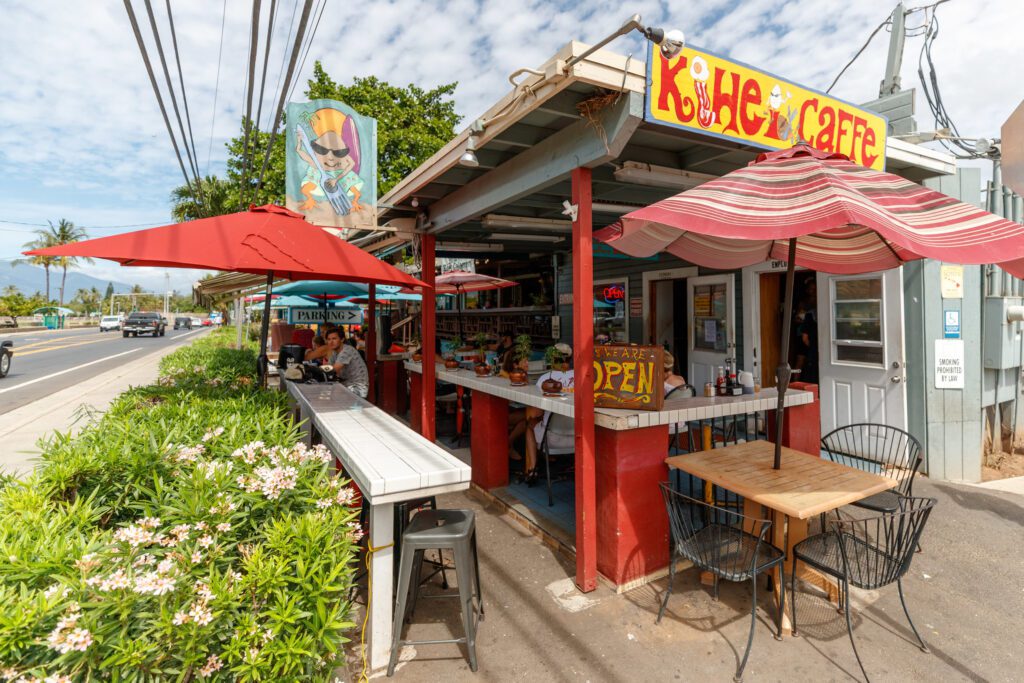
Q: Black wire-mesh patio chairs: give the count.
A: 3